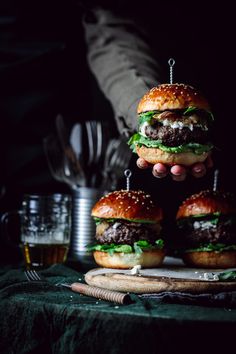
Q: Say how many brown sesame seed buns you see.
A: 3